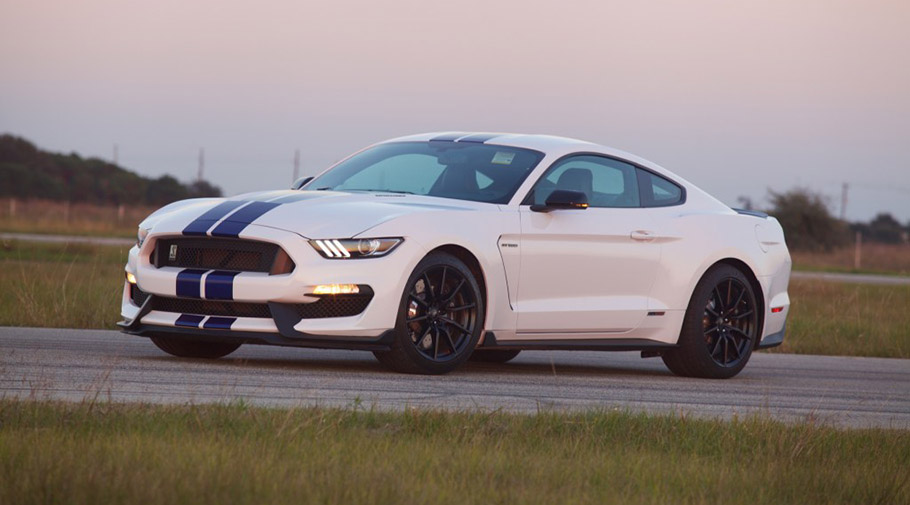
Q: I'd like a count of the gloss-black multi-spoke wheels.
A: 2